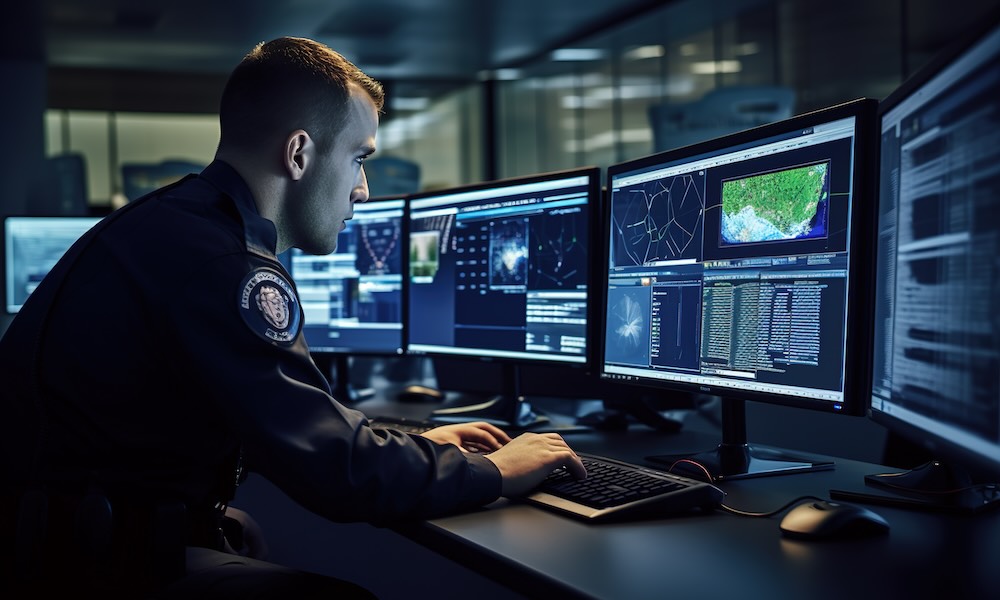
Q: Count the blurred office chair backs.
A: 4